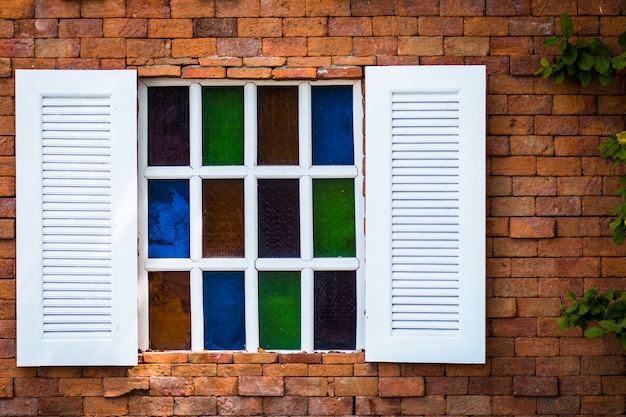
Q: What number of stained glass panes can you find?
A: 12